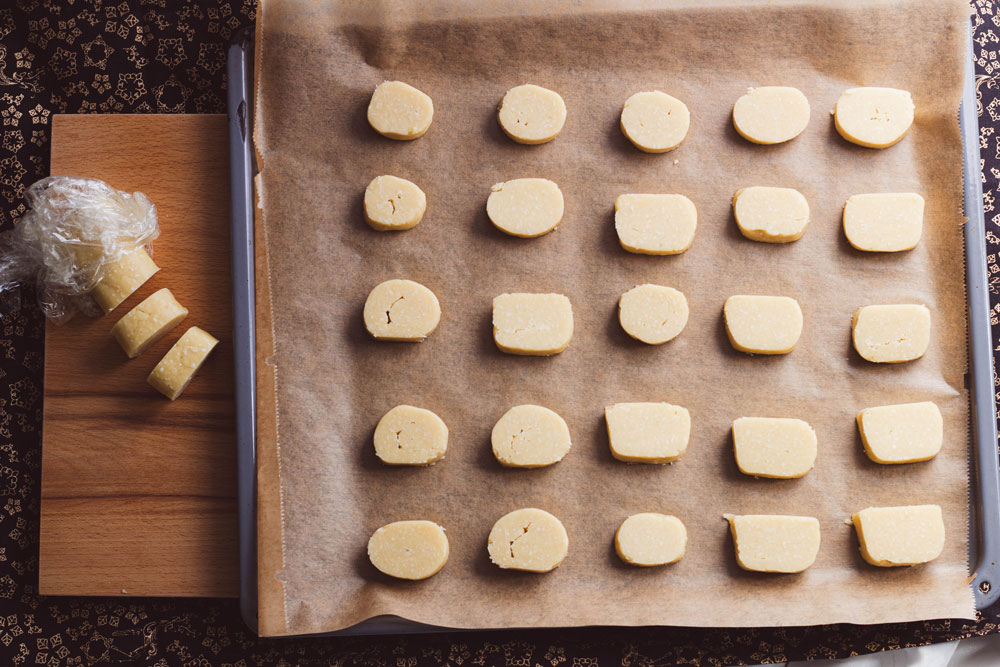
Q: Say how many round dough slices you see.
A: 14